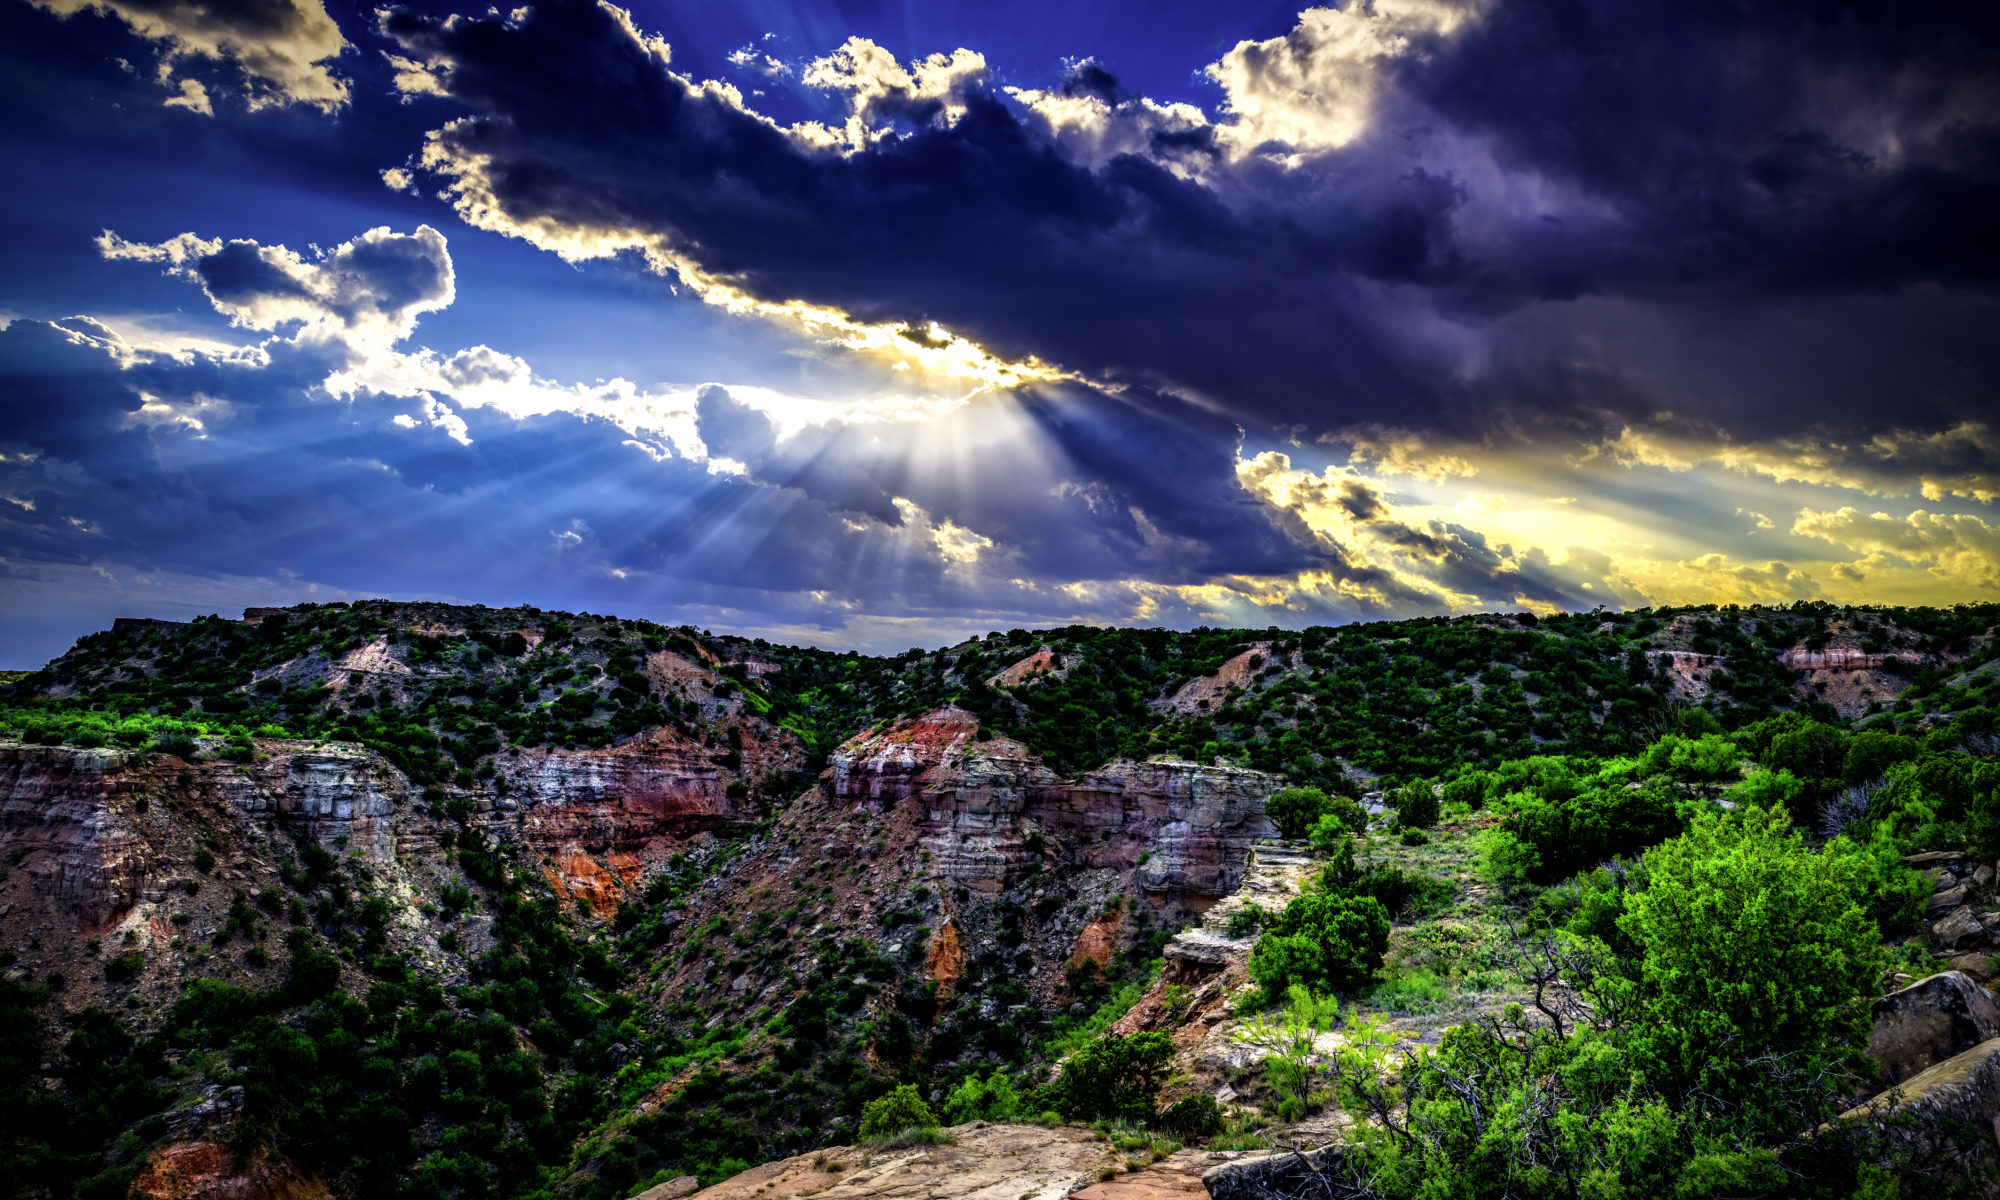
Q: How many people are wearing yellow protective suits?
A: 0